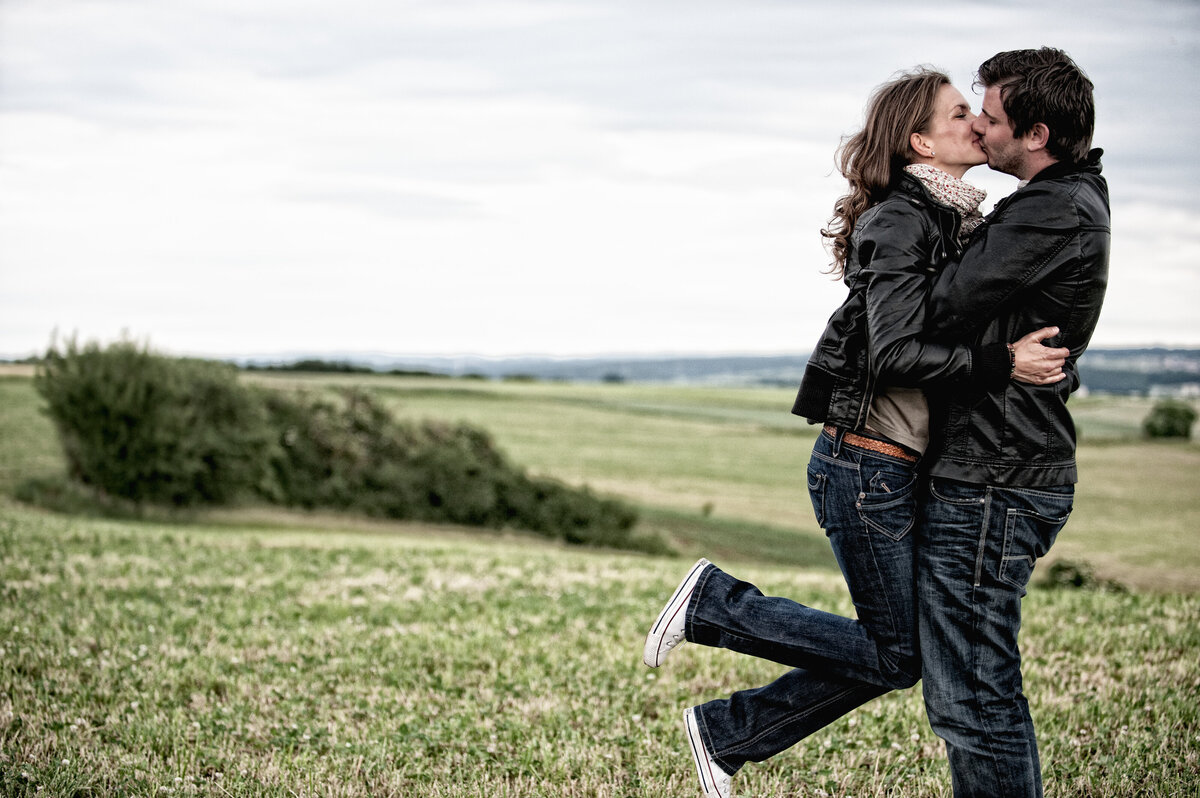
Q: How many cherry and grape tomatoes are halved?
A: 0